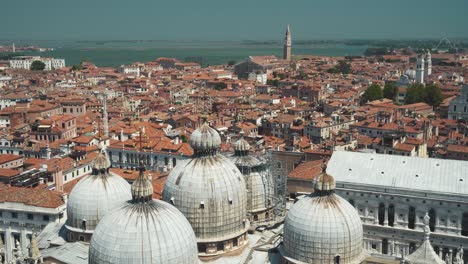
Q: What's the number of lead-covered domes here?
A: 5